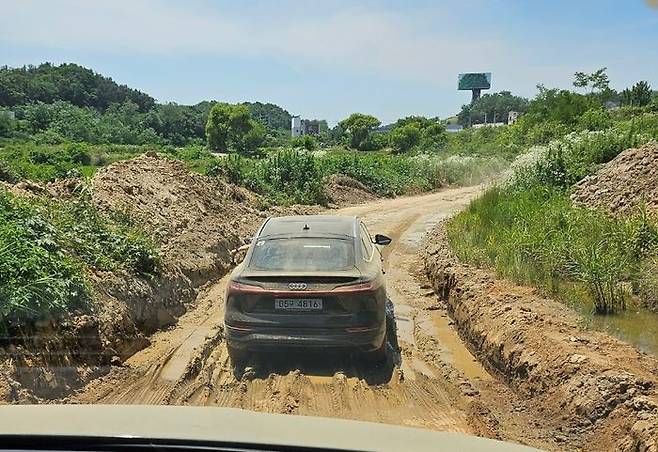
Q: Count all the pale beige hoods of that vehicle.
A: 1